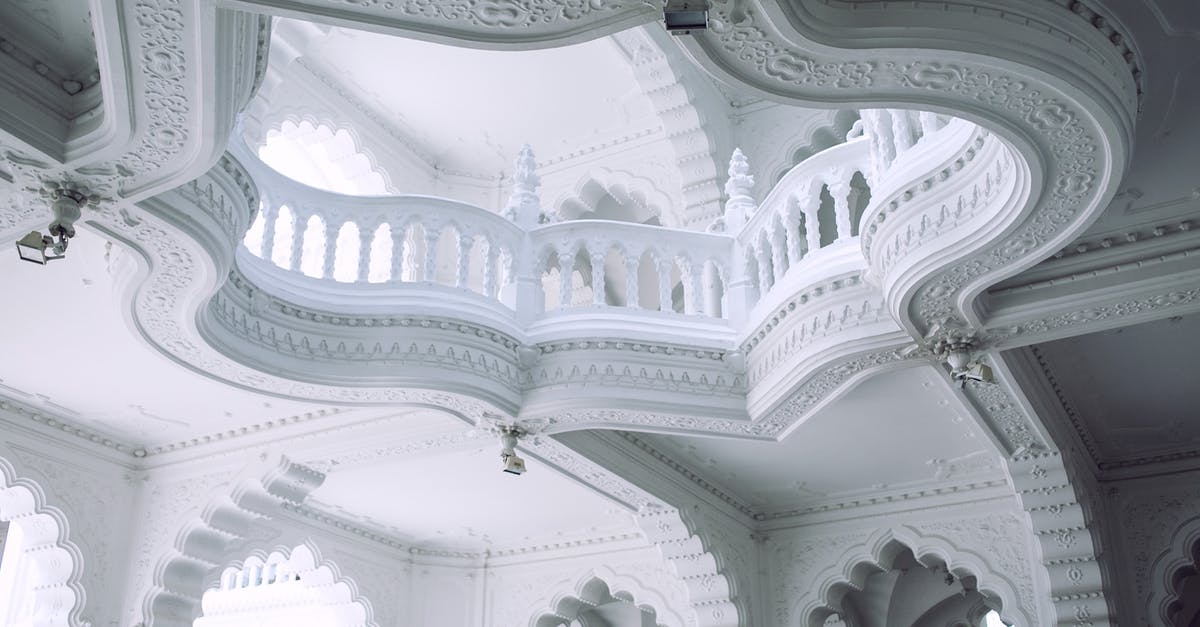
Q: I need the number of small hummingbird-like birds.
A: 0